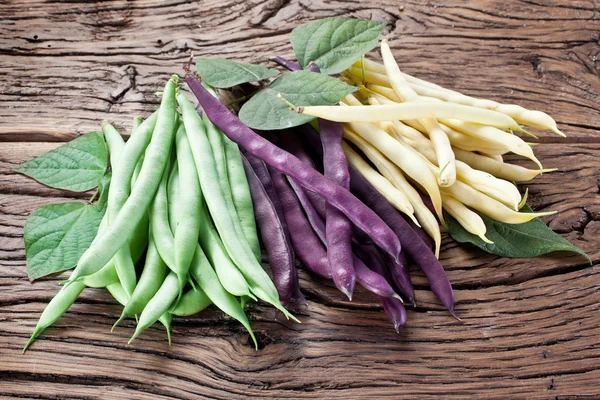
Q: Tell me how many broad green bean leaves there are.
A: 6